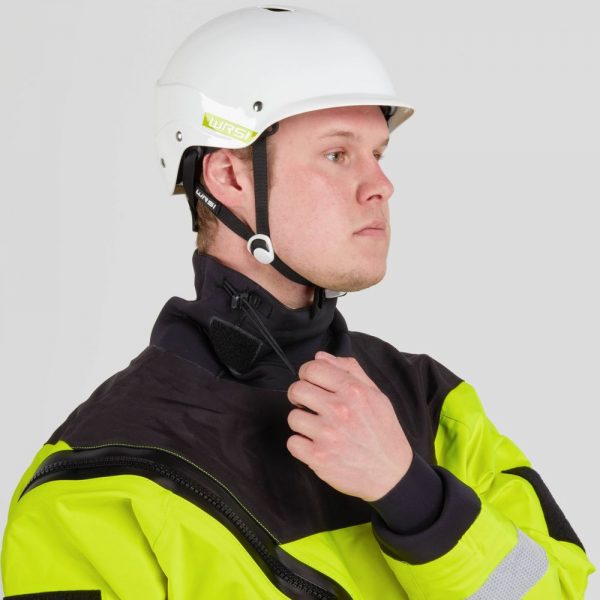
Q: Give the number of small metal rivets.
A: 3